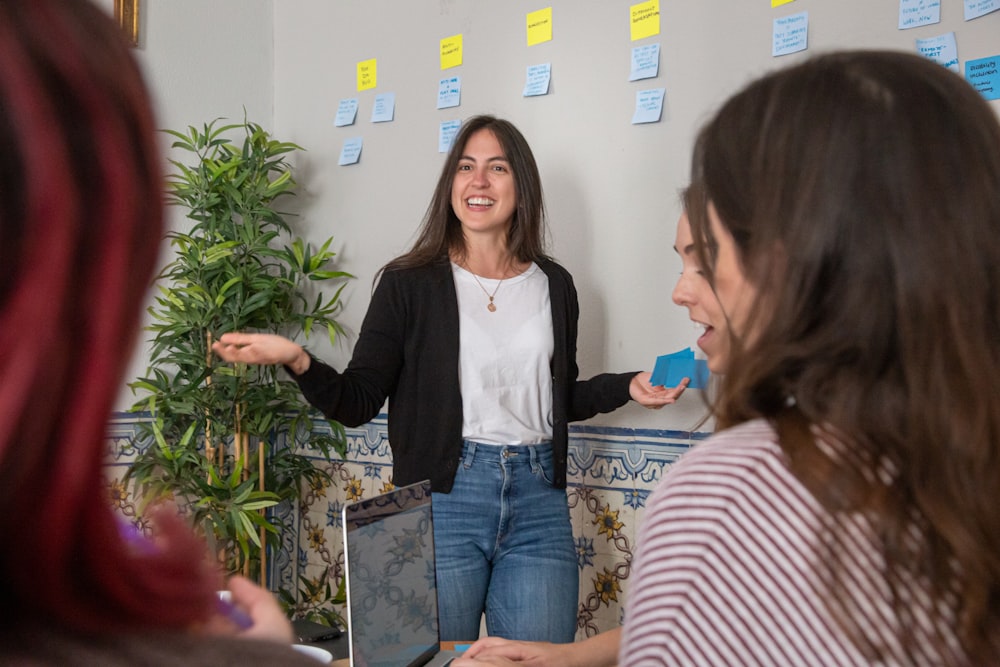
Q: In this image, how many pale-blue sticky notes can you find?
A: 12